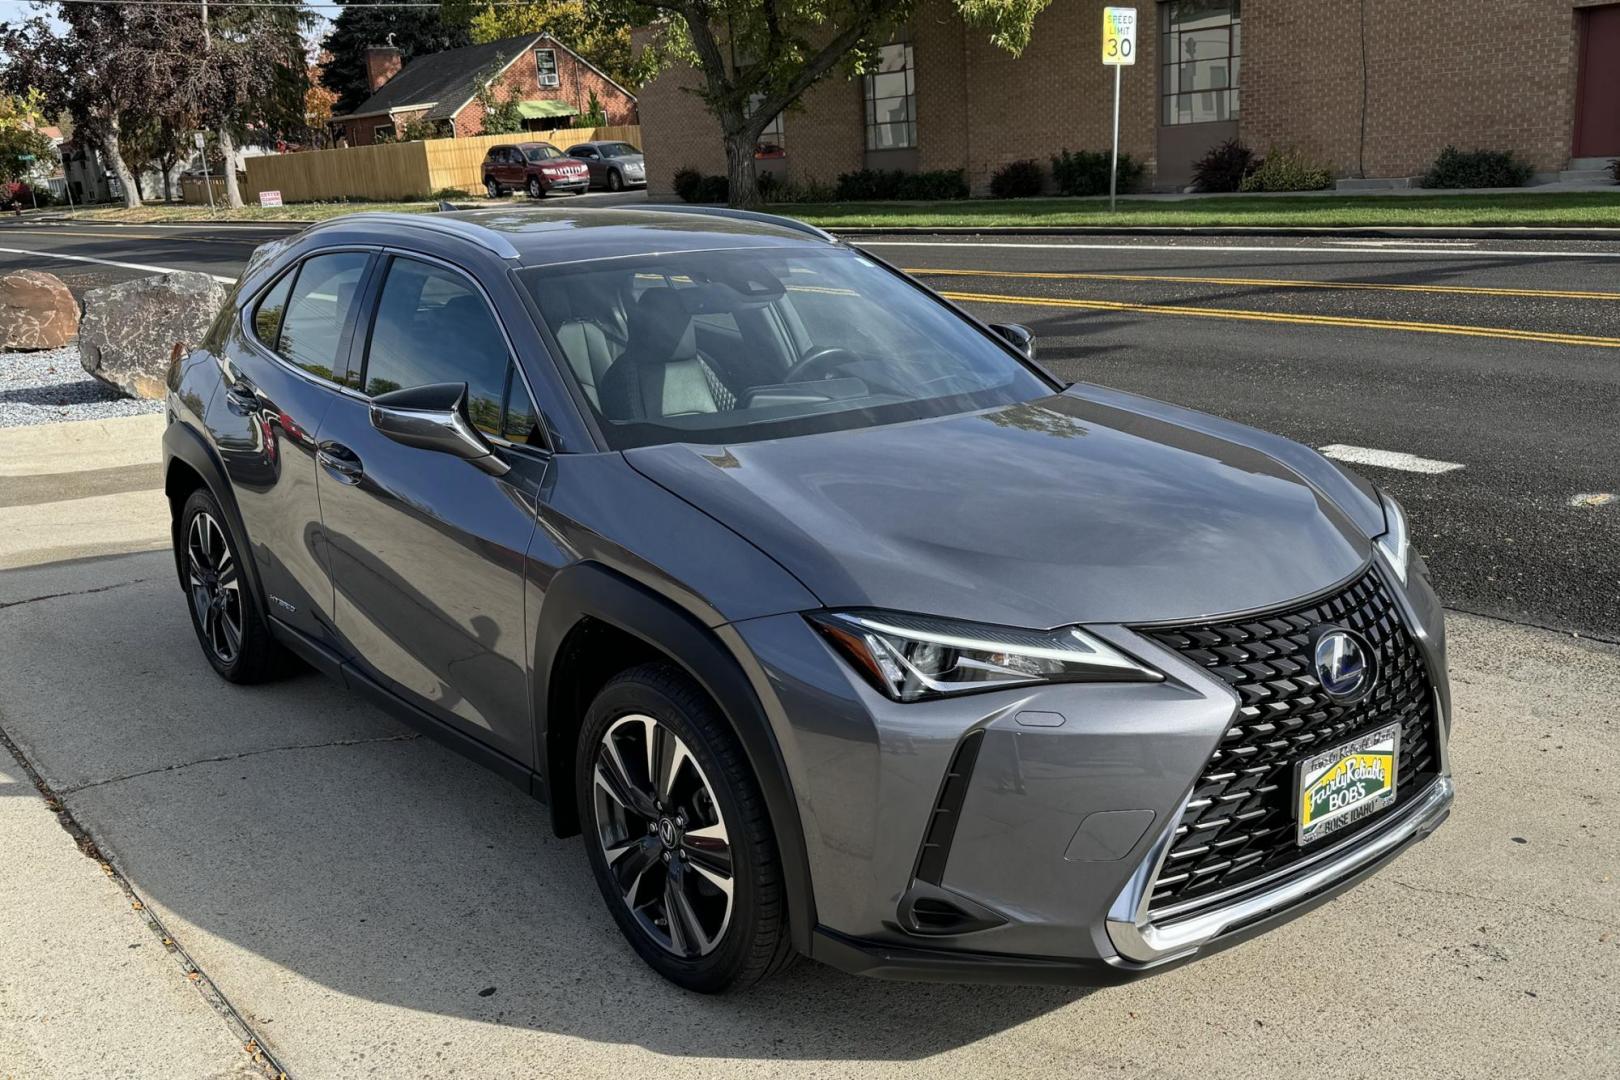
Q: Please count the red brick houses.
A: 1